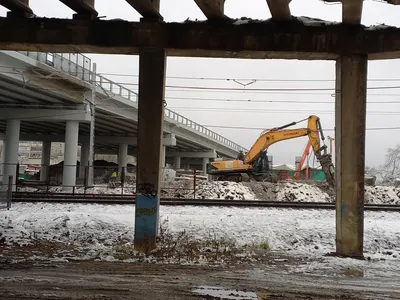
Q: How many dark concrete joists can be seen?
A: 6